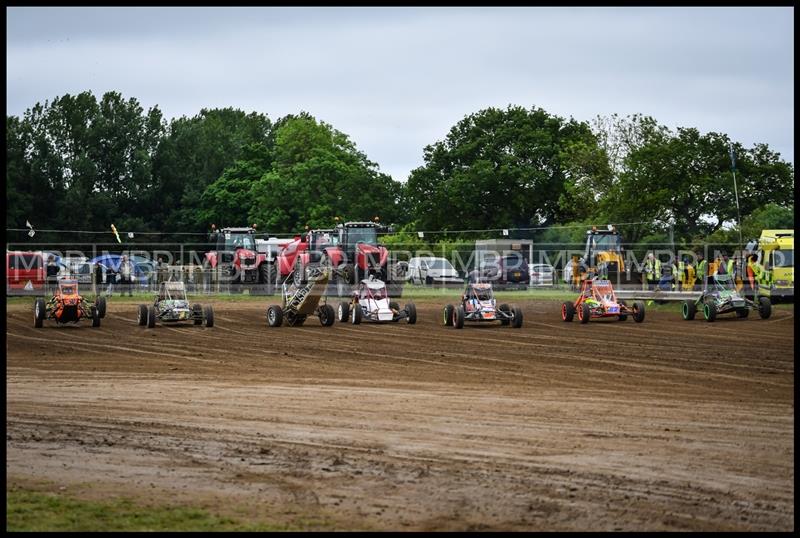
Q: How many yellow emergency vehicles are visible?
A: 1